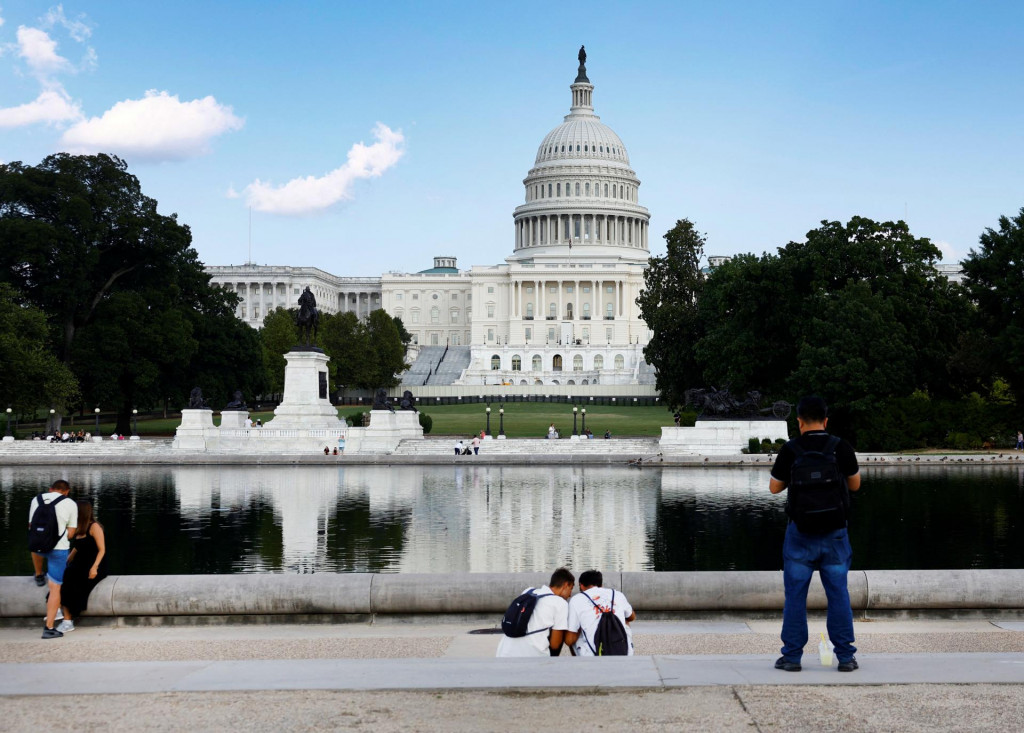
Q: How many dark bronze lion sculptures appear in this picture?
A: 4